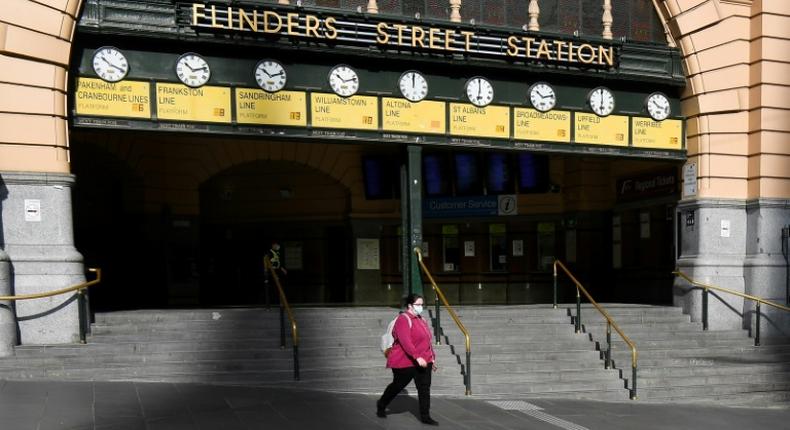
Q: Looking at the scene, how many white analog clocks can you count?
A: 9